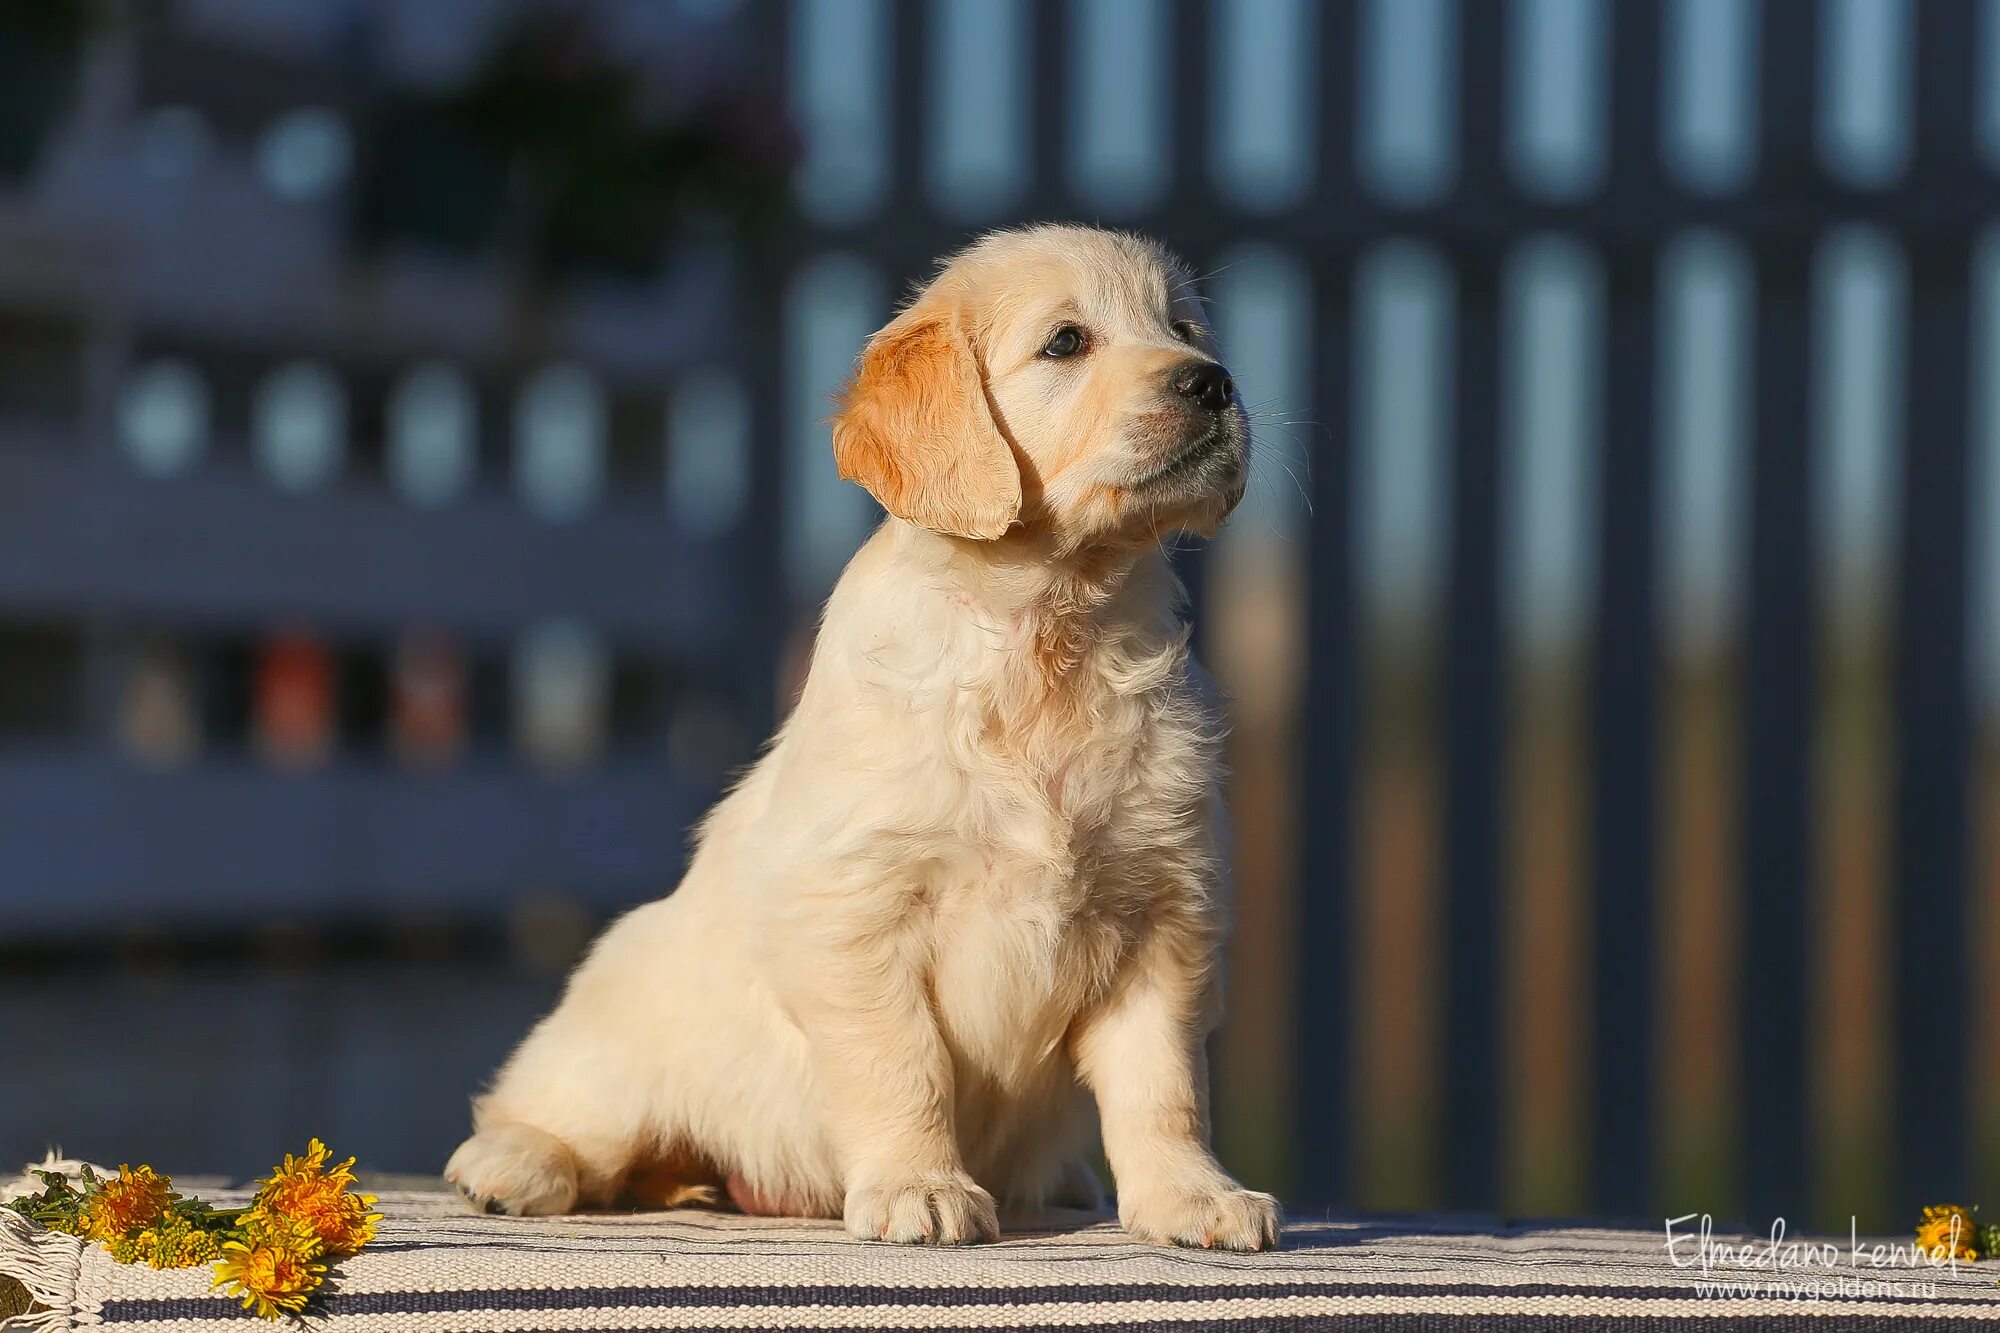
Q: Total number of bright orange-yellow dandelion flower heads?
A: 4